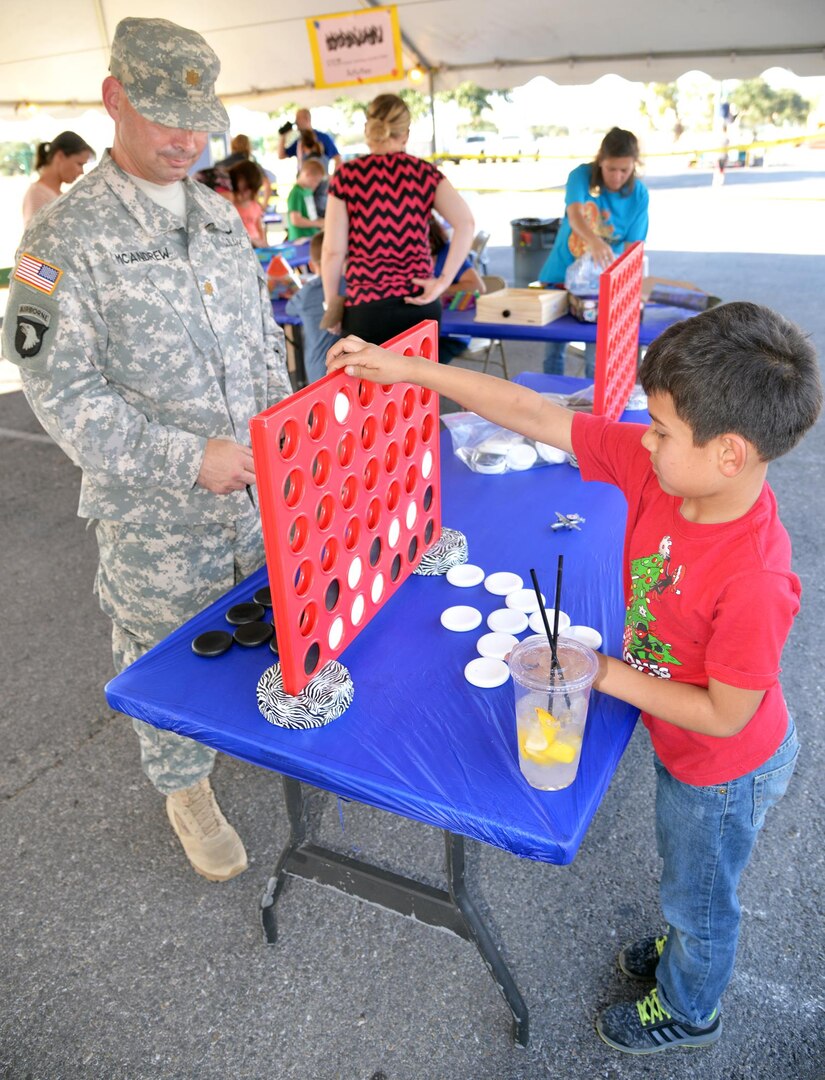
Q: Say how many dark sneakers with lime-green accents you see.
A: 2